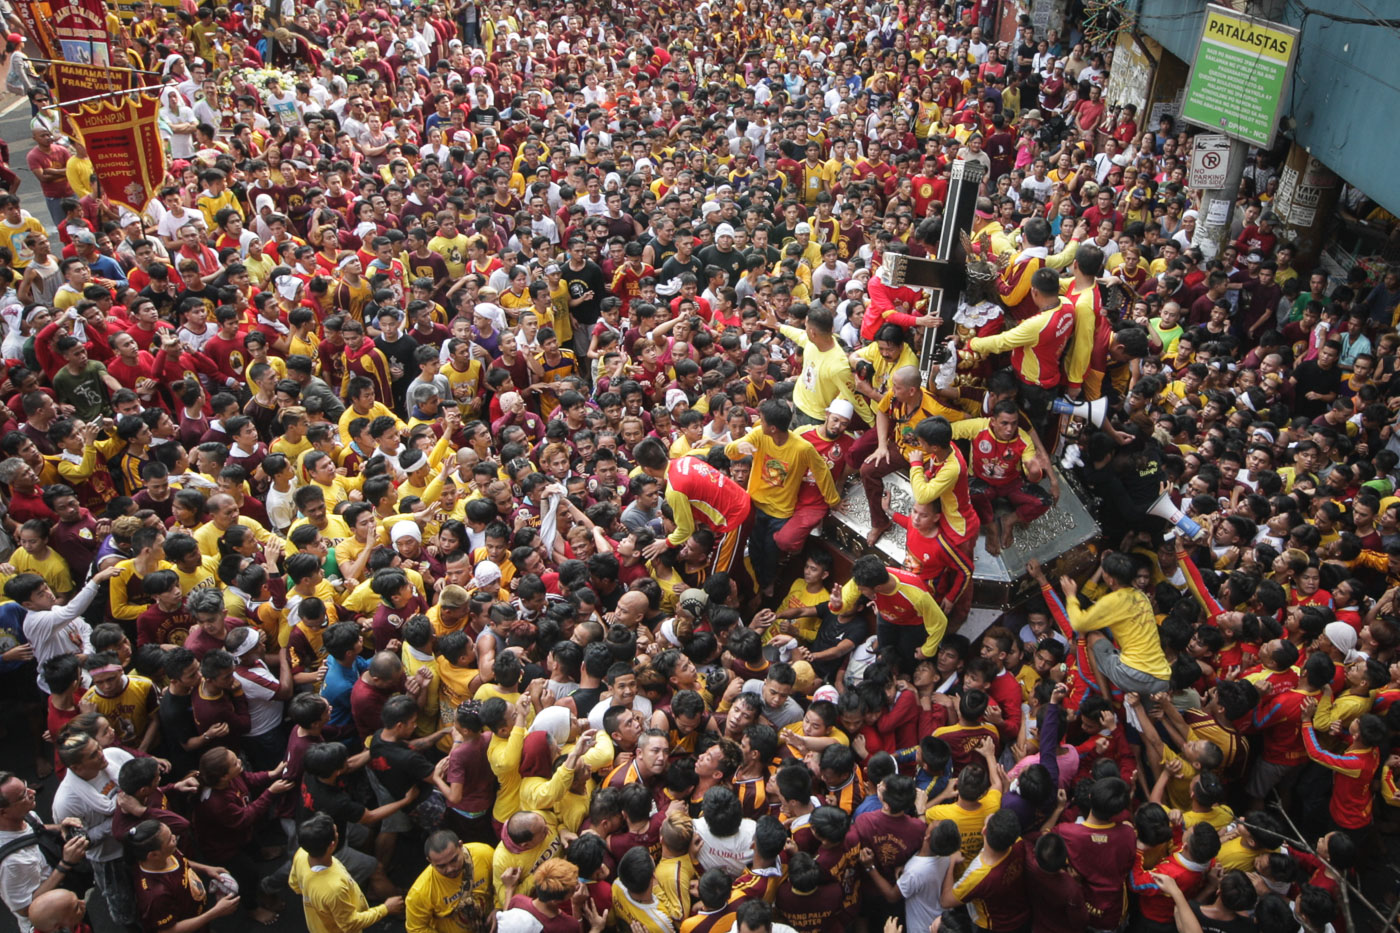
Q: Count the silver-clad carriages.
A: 1